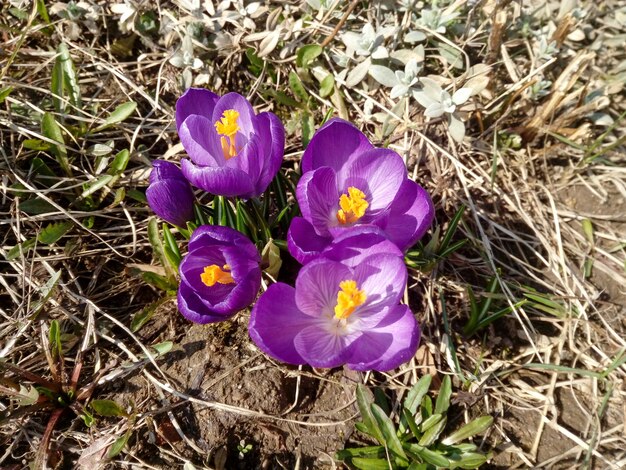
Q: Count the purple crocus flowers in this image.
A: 5